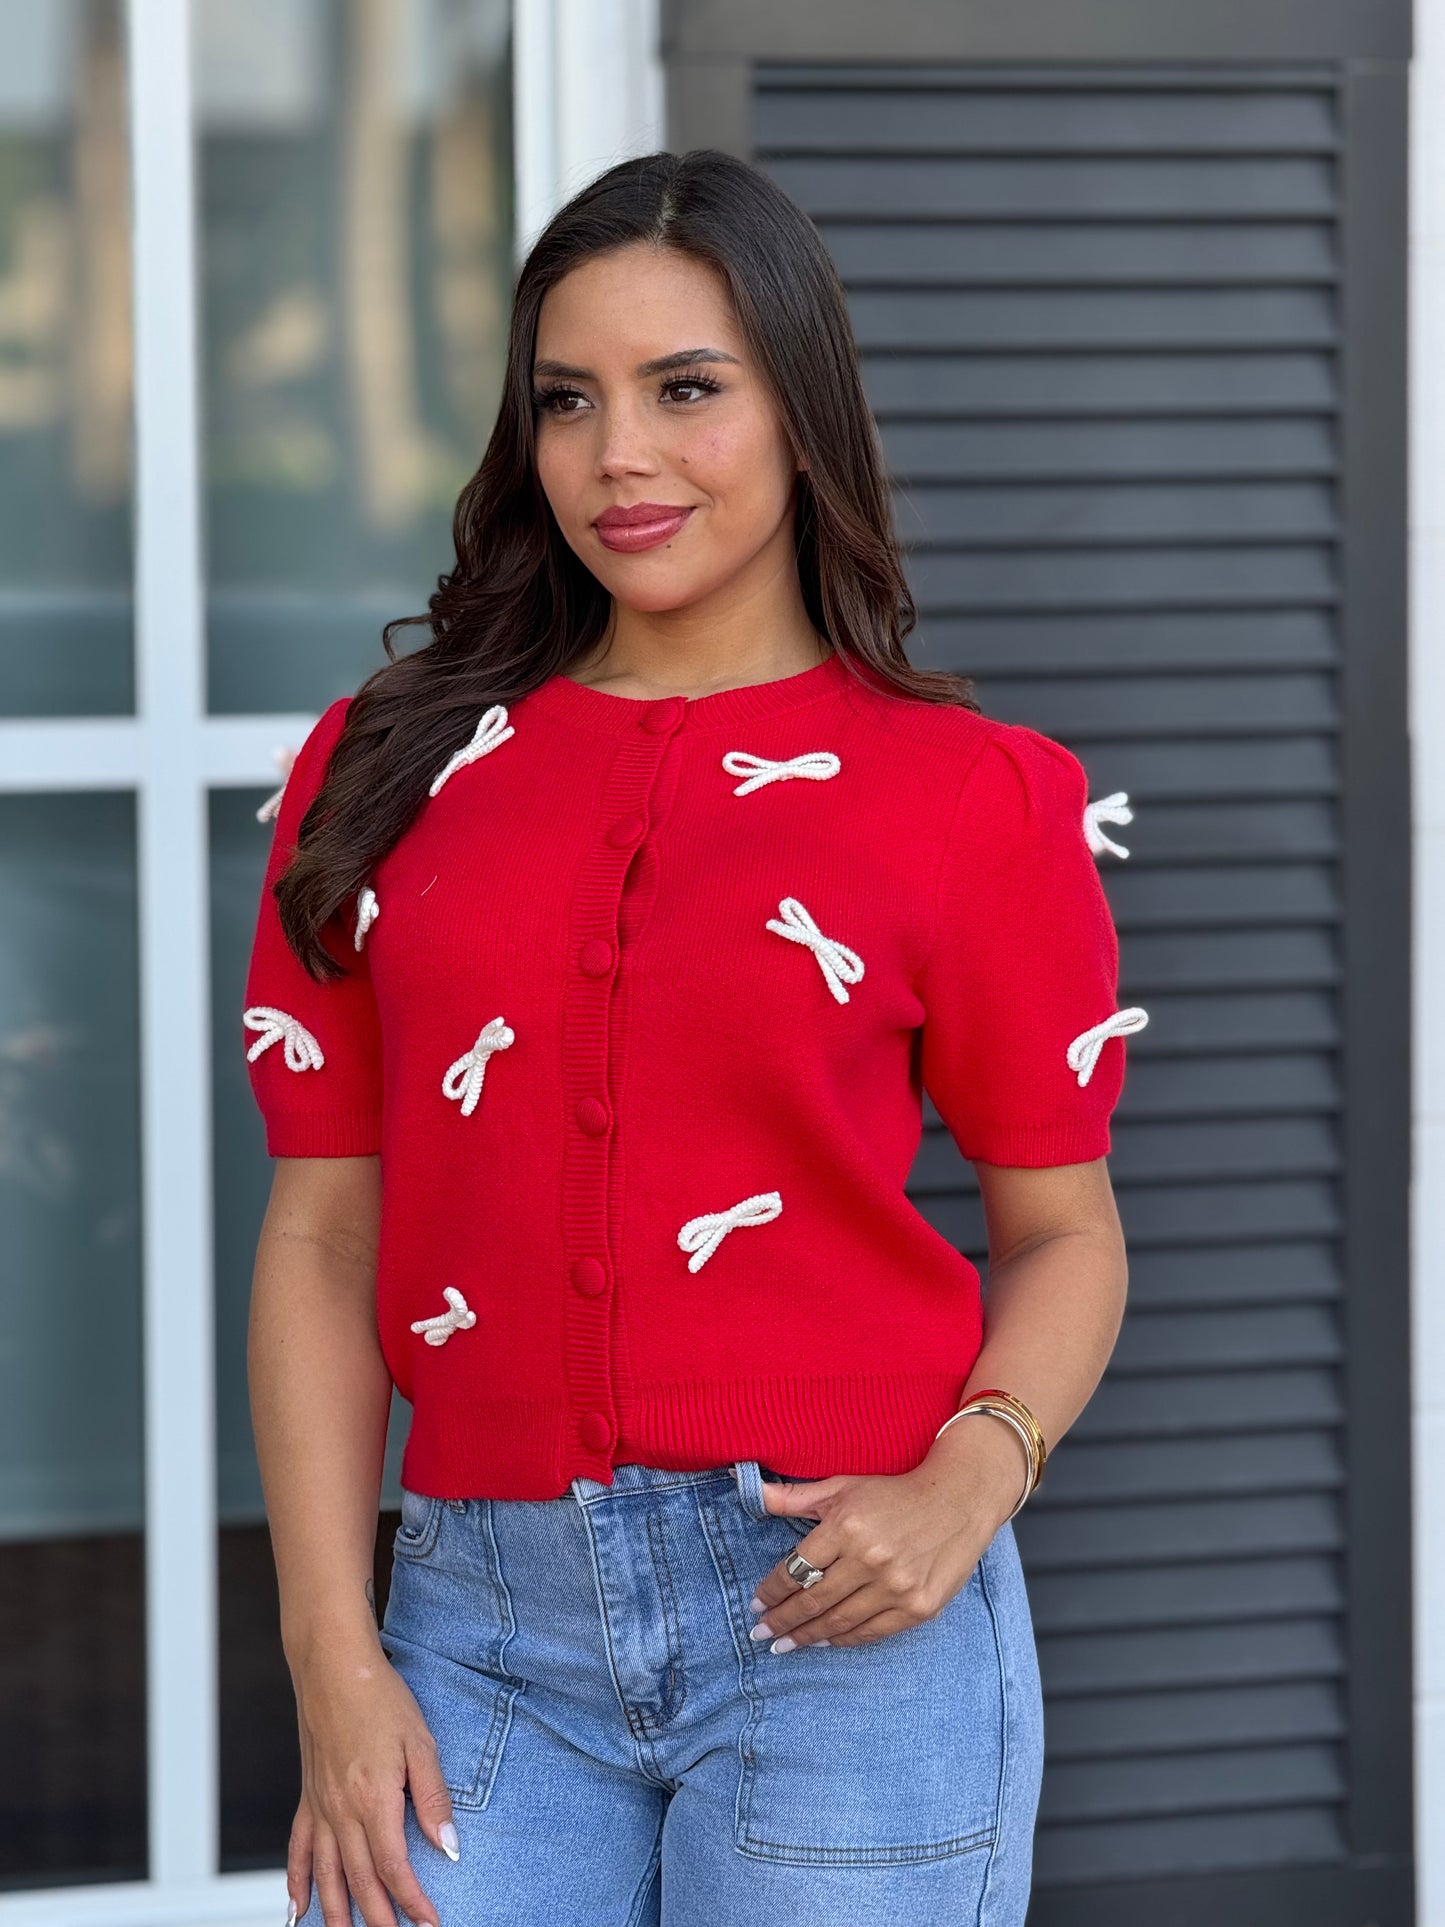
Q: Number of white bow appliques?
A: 11